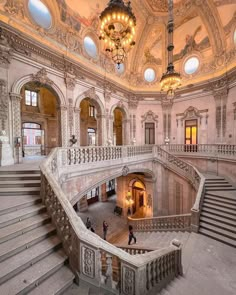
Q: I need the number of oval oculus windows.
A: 6